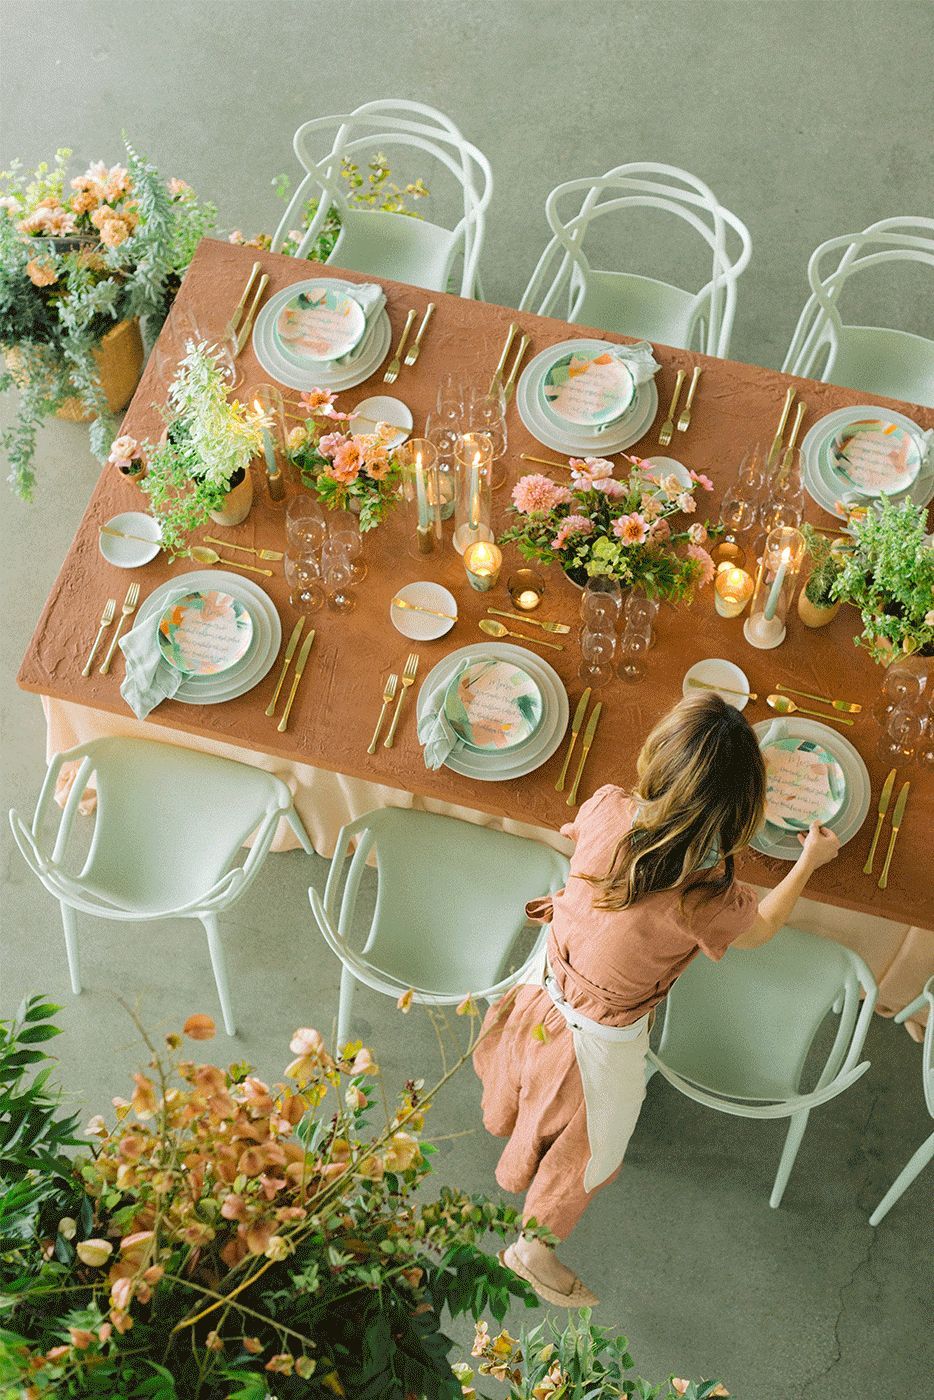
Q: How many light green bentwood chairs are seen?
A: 7